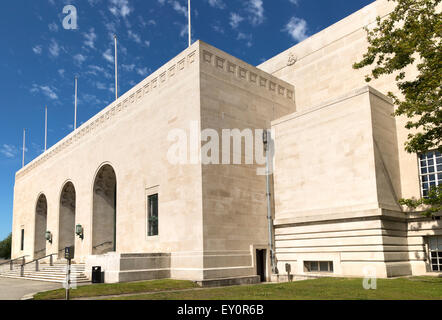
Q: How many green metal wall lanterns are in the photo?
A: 2